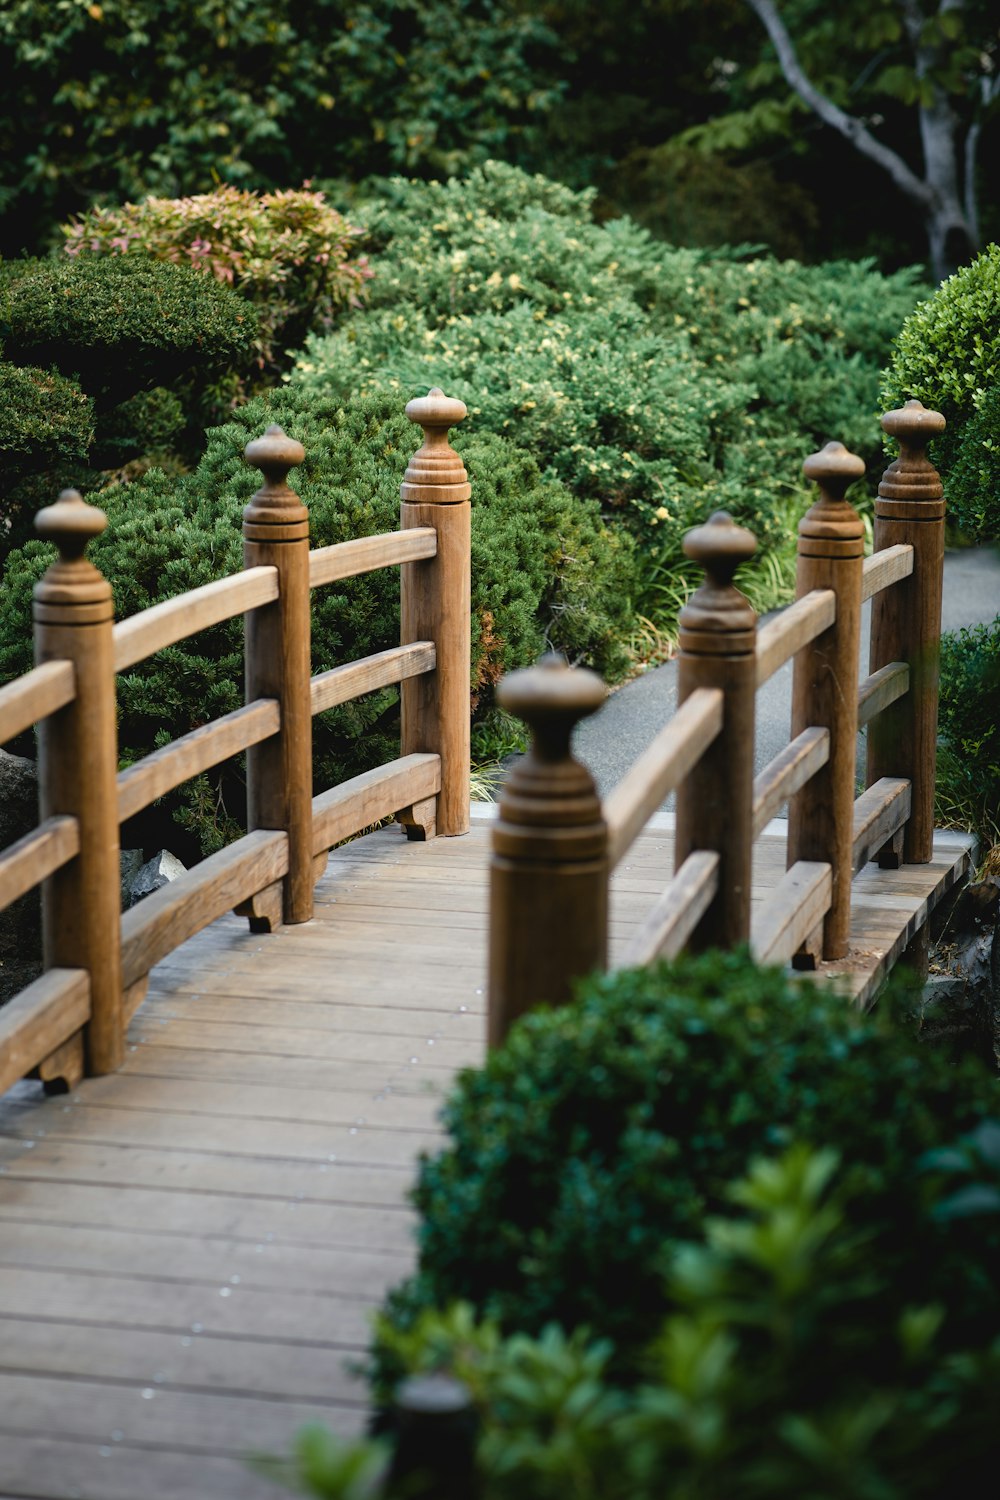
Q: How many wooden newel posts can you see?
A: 7